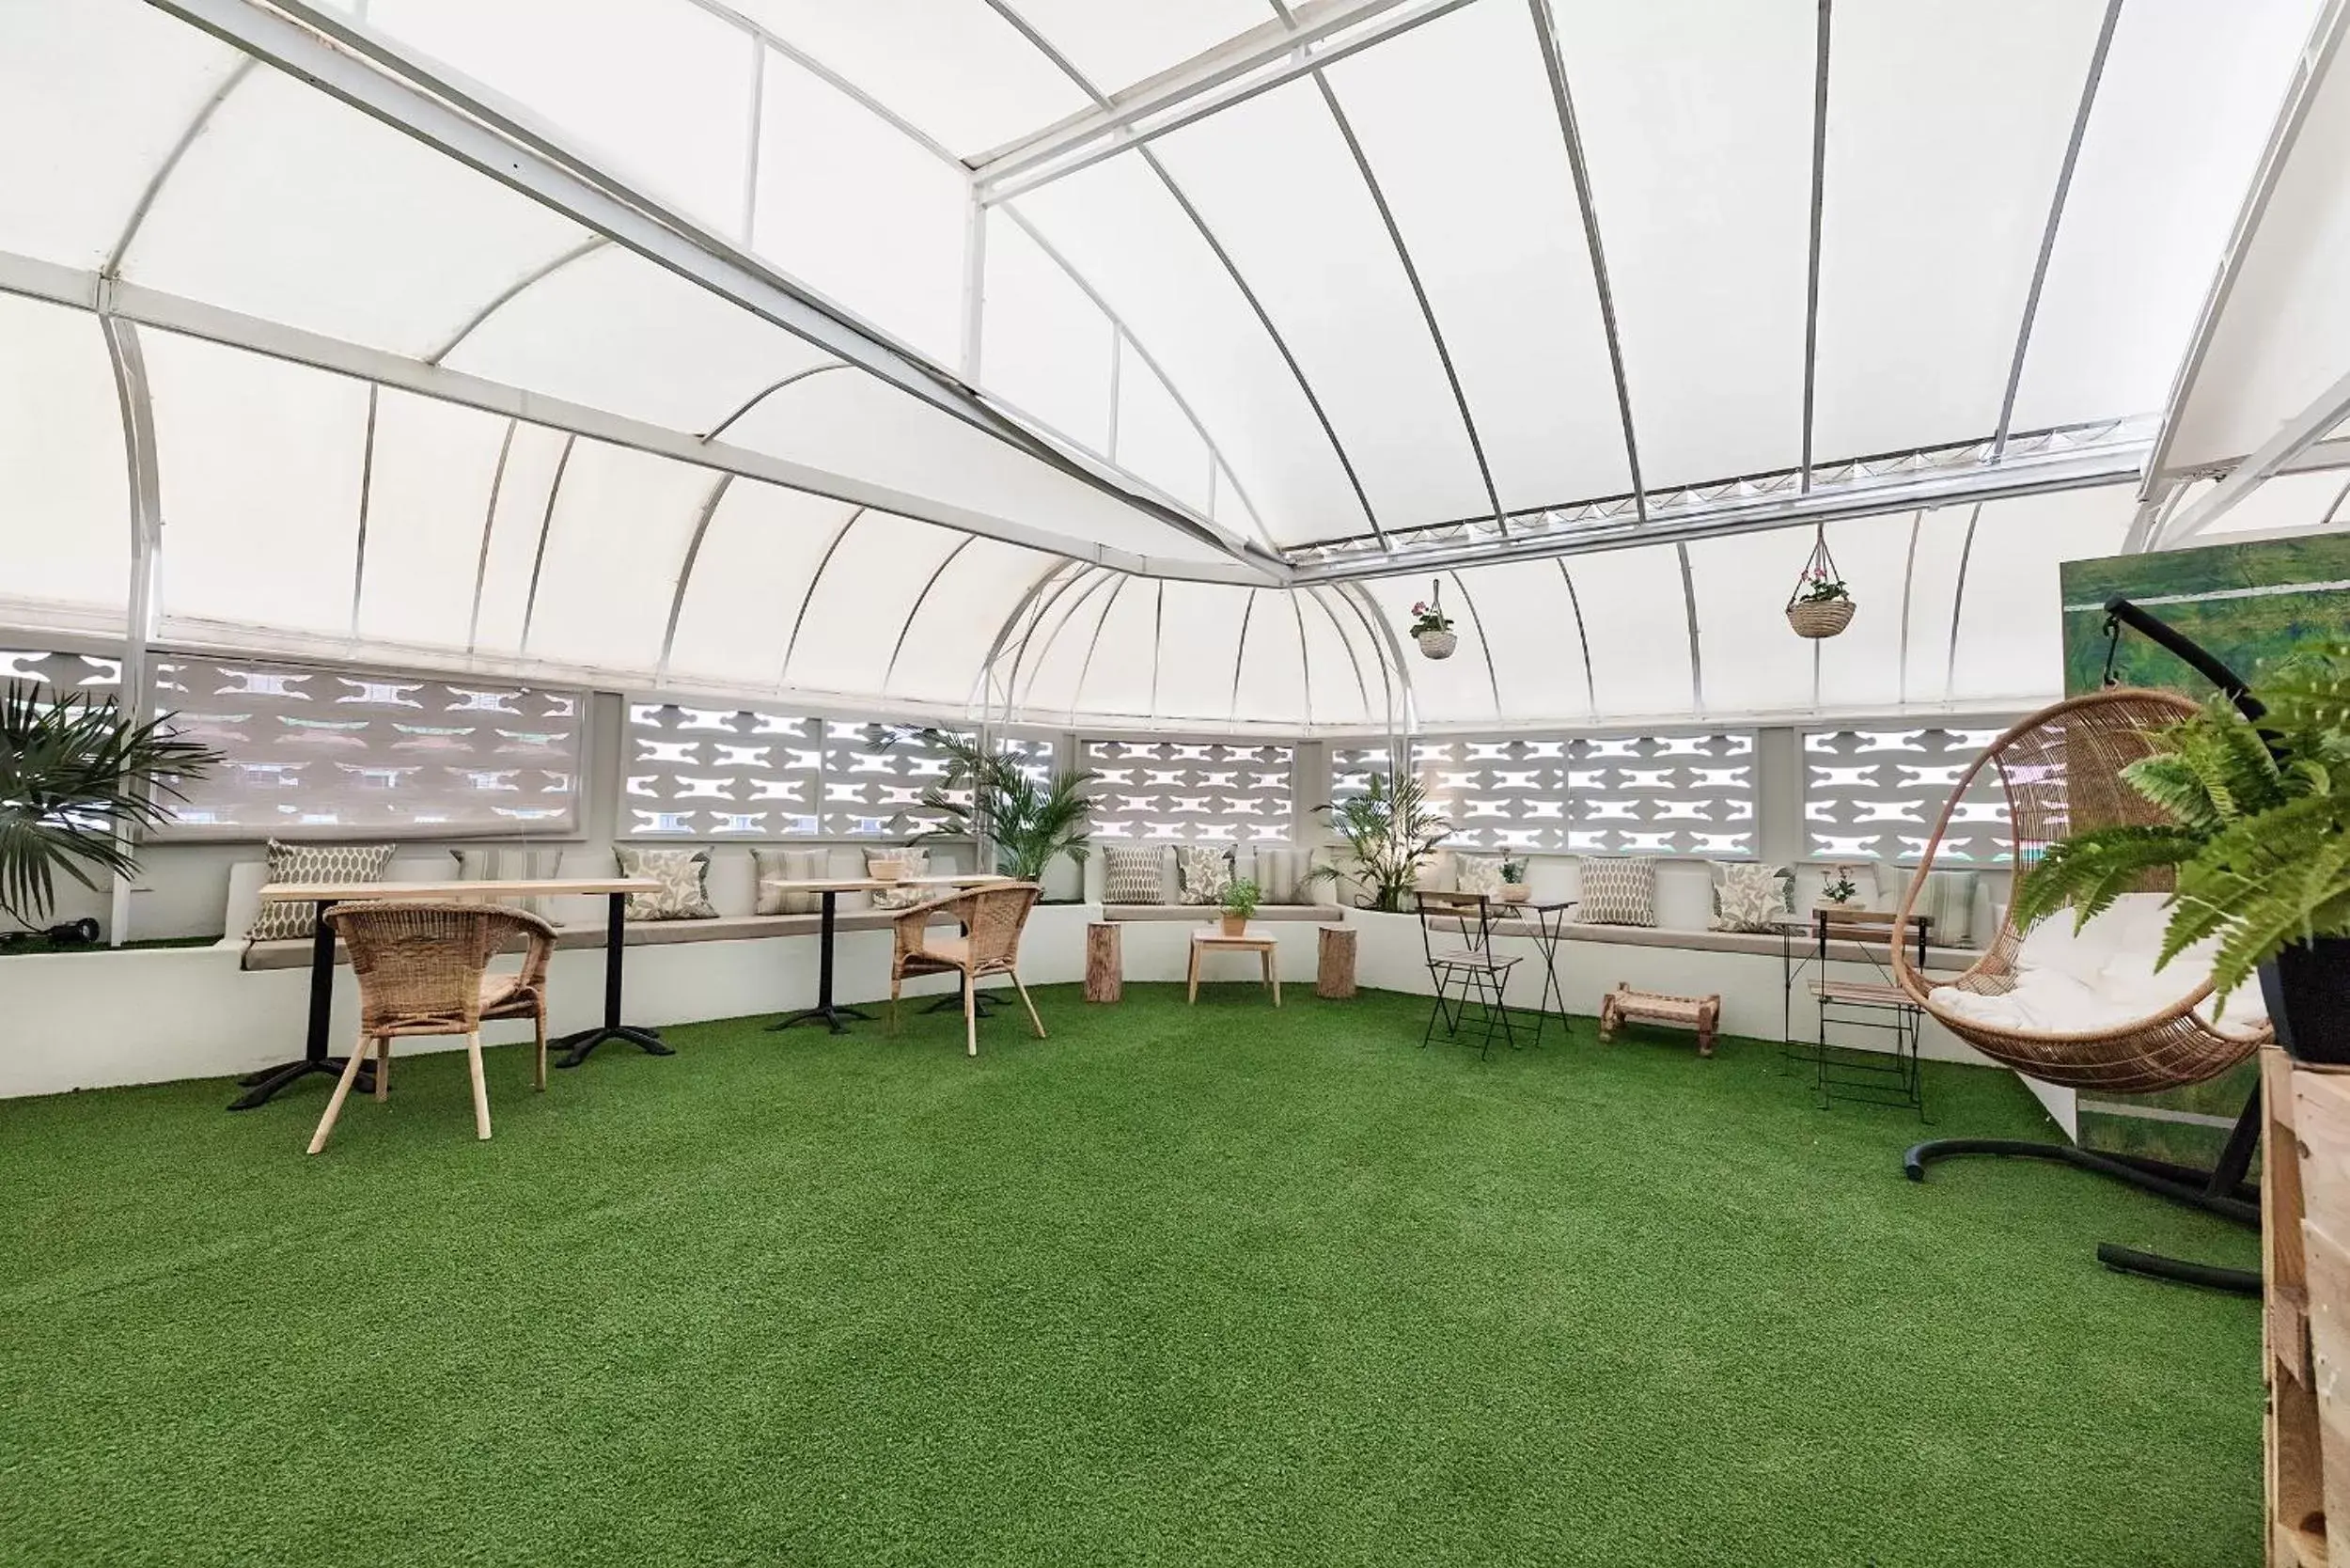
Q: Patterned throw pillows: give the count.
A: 12